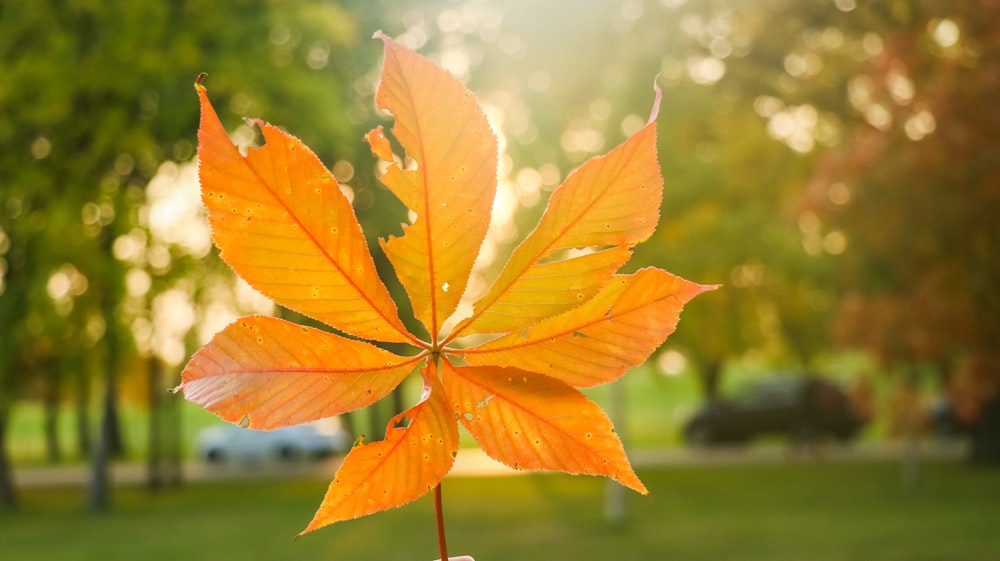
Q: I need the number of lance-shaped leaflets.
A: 7